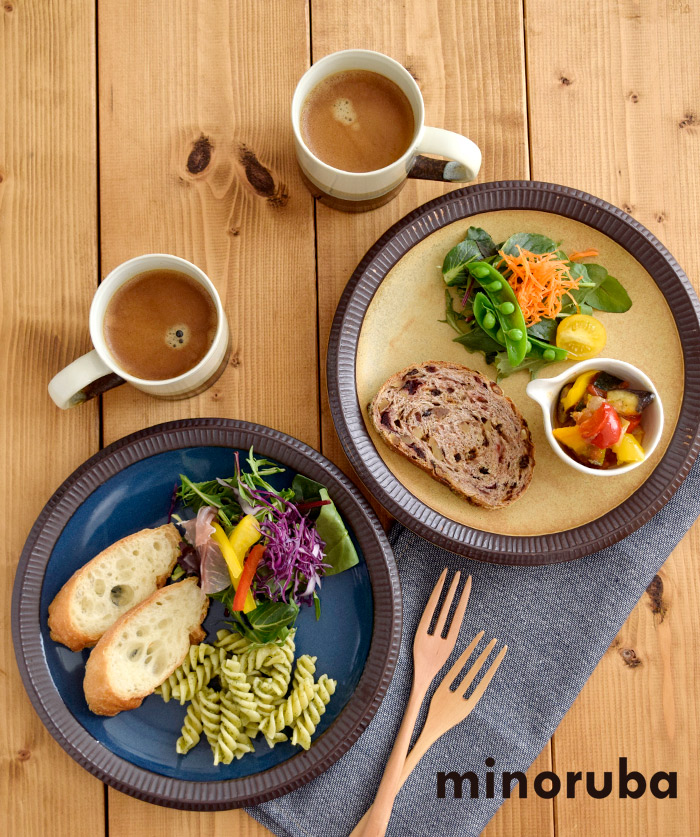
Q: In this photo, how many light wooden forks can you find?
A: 2